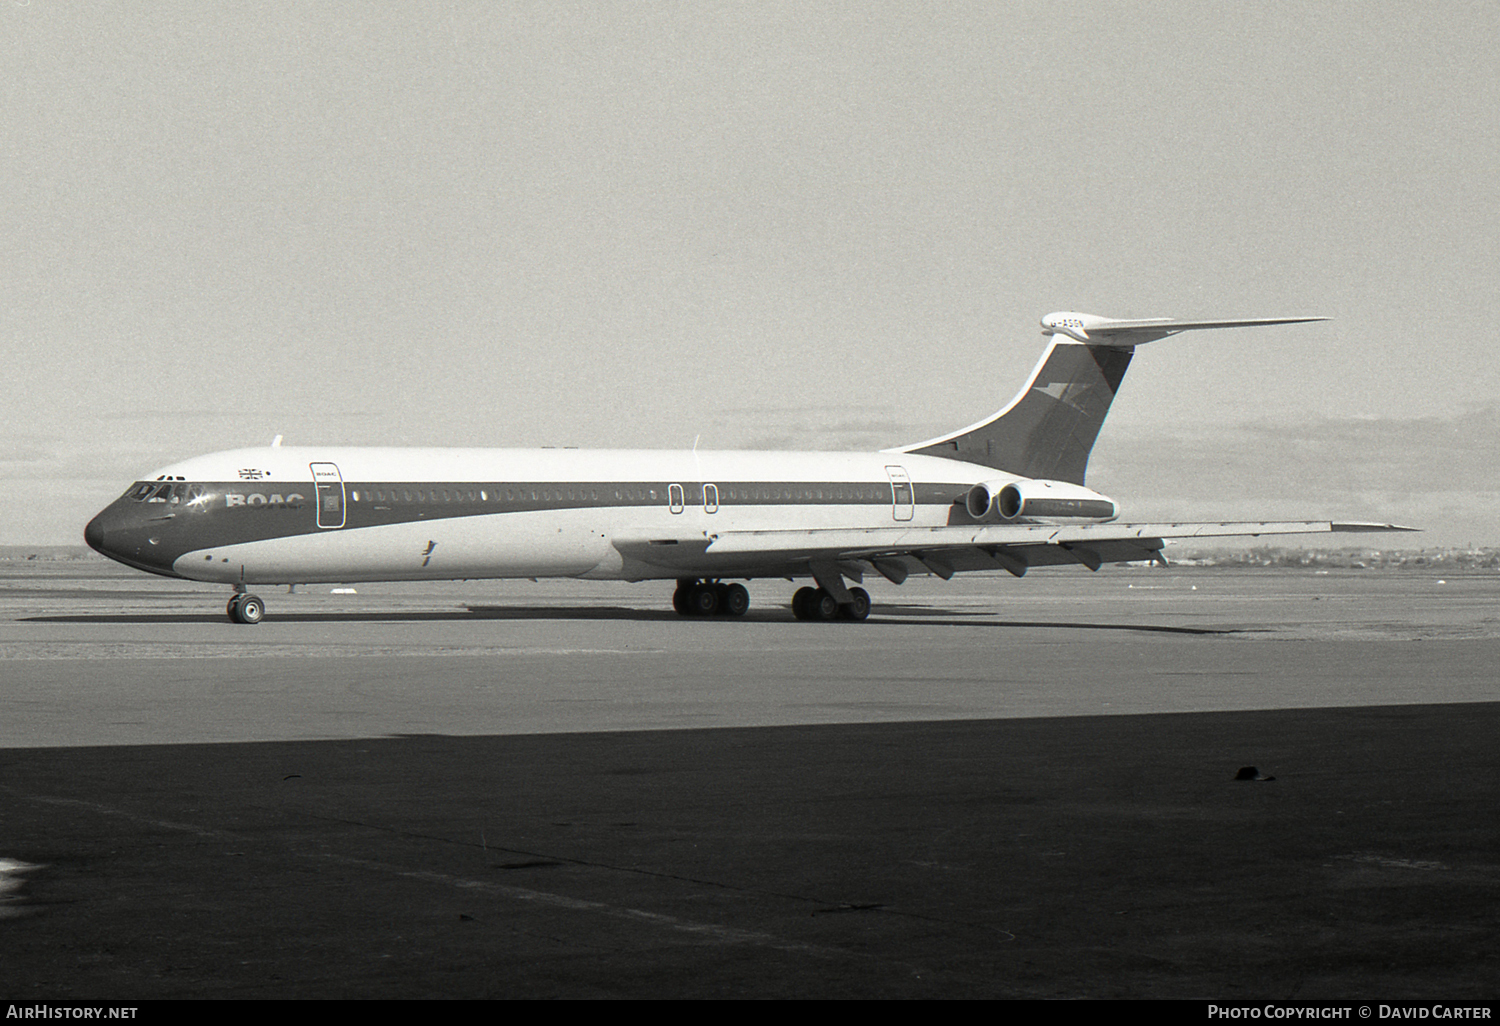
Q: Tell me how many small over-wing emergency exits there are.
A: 2